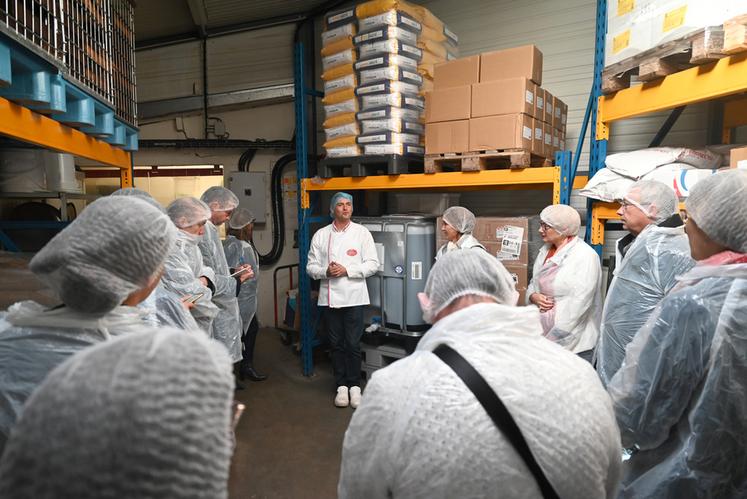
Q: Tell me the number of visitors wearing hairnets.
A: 11